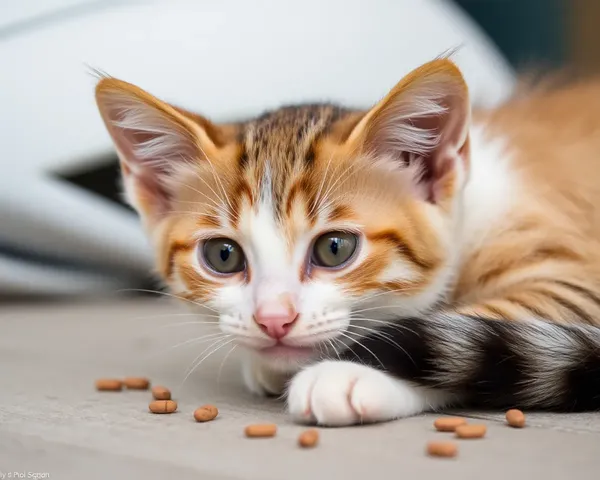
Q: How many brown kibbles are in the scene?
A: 11